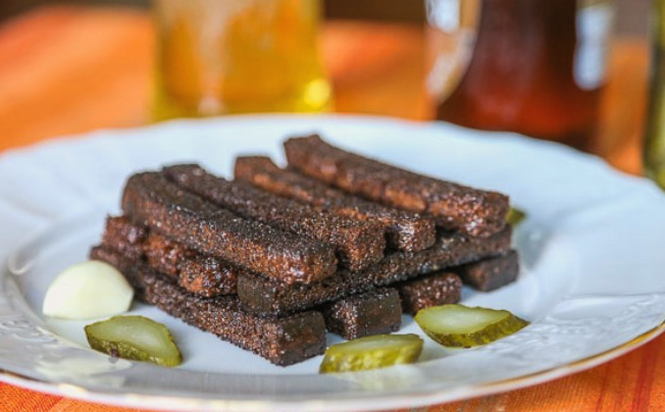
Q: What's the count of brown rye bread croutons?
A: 12